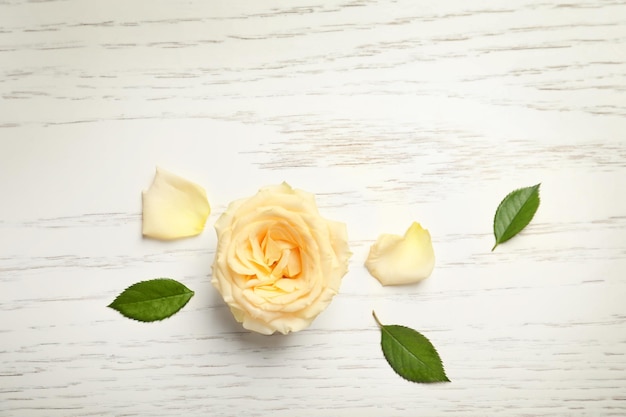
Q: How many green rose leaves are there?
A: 3